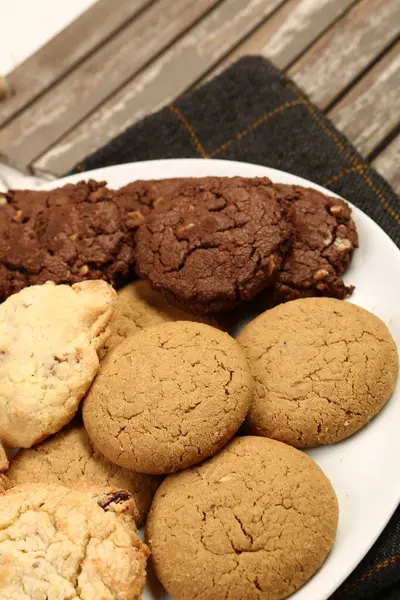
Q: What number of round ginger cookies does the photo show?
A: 5